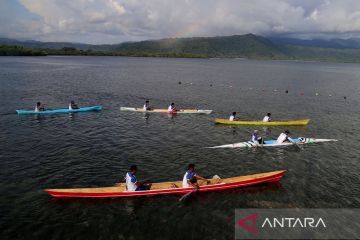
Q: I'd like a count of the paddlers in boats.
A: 10